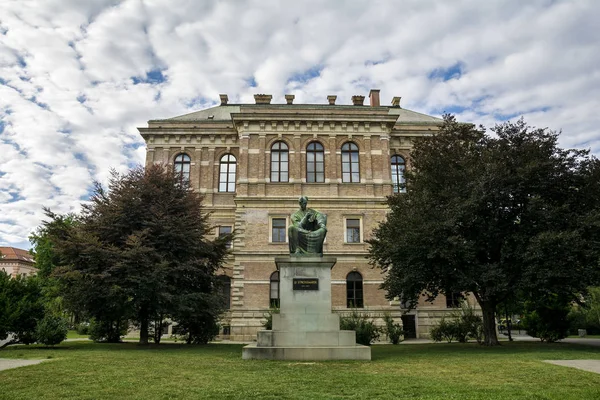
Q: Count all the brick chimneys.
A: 7